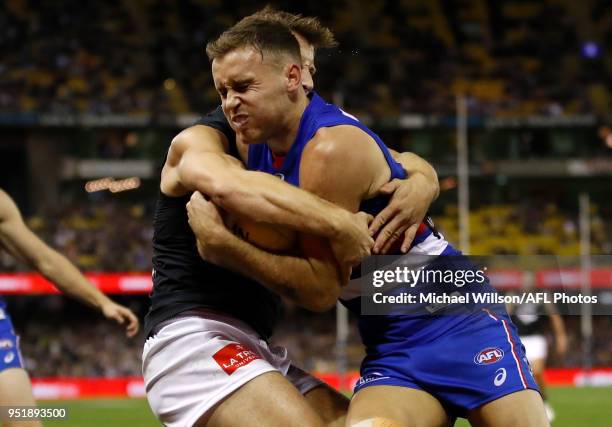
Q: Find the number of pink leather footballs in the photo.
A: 0